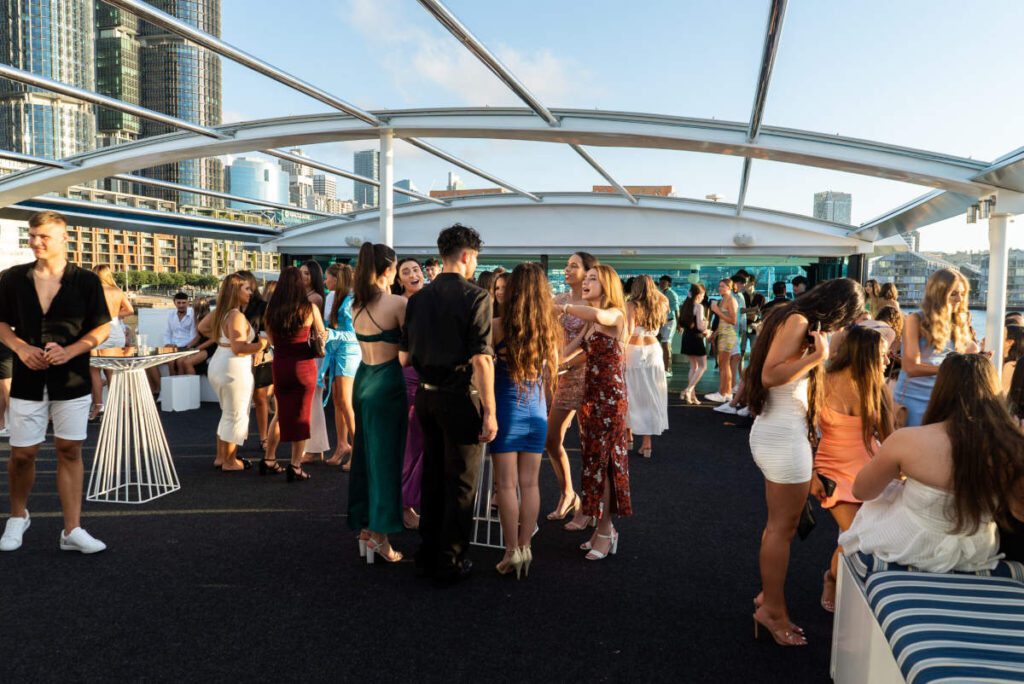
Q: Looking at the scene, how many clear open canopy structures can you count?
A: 1